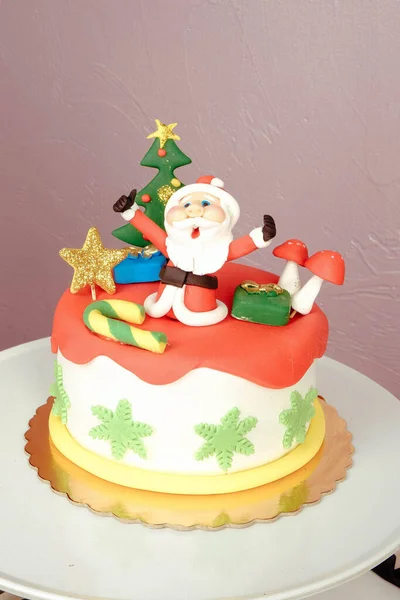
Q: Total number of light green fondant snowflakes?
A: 4